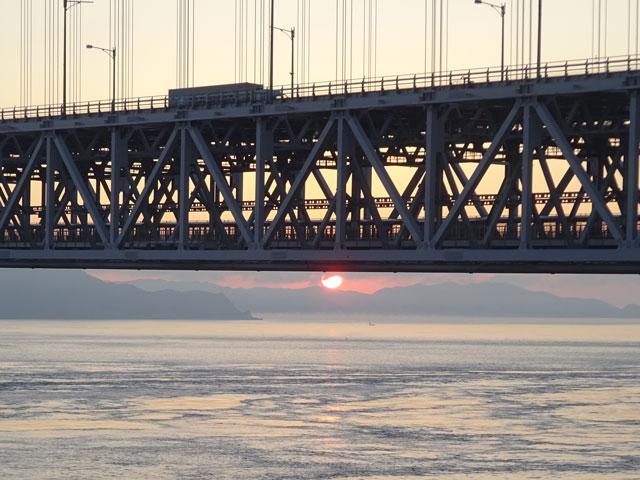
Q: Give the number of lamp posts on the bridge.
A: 6